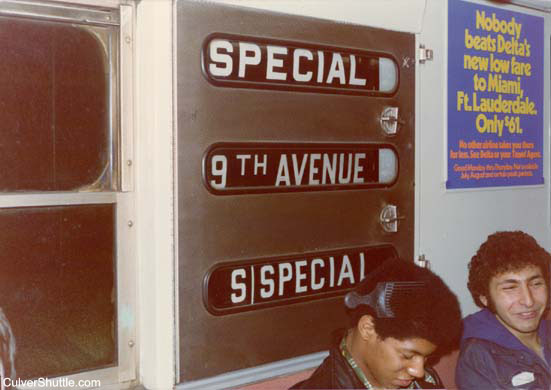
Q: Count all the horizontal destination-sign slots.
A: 3